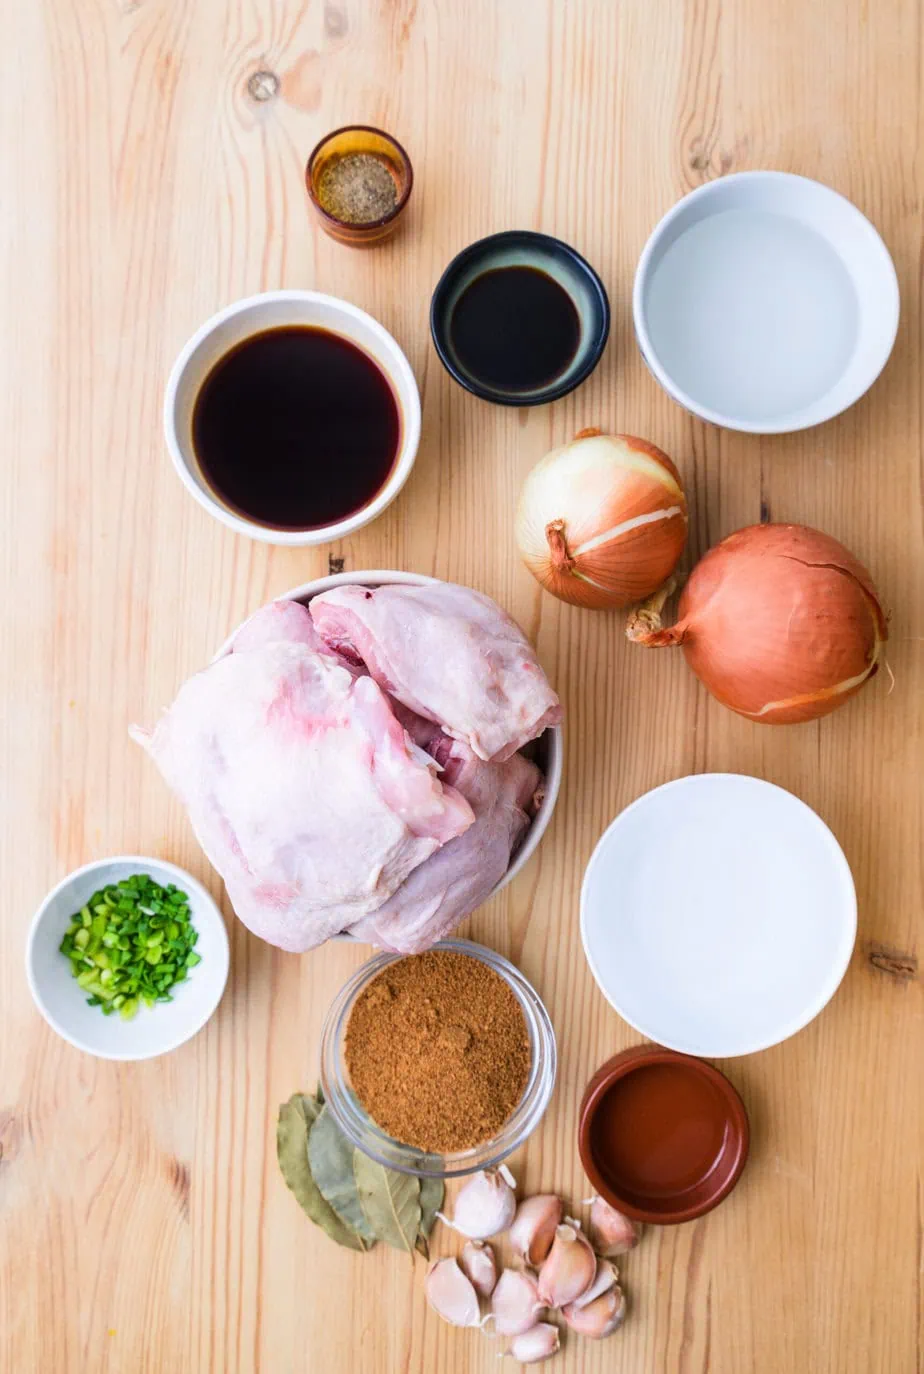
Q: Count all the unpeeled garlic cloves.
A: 10